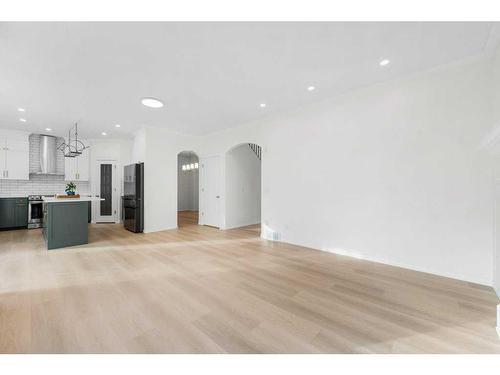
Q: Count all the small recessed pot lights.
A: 8